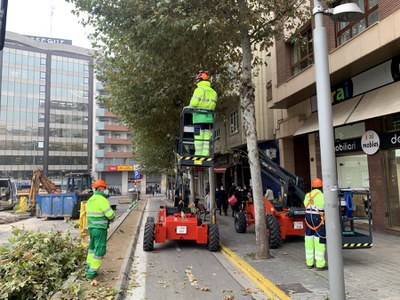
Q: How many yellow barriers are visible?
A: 2